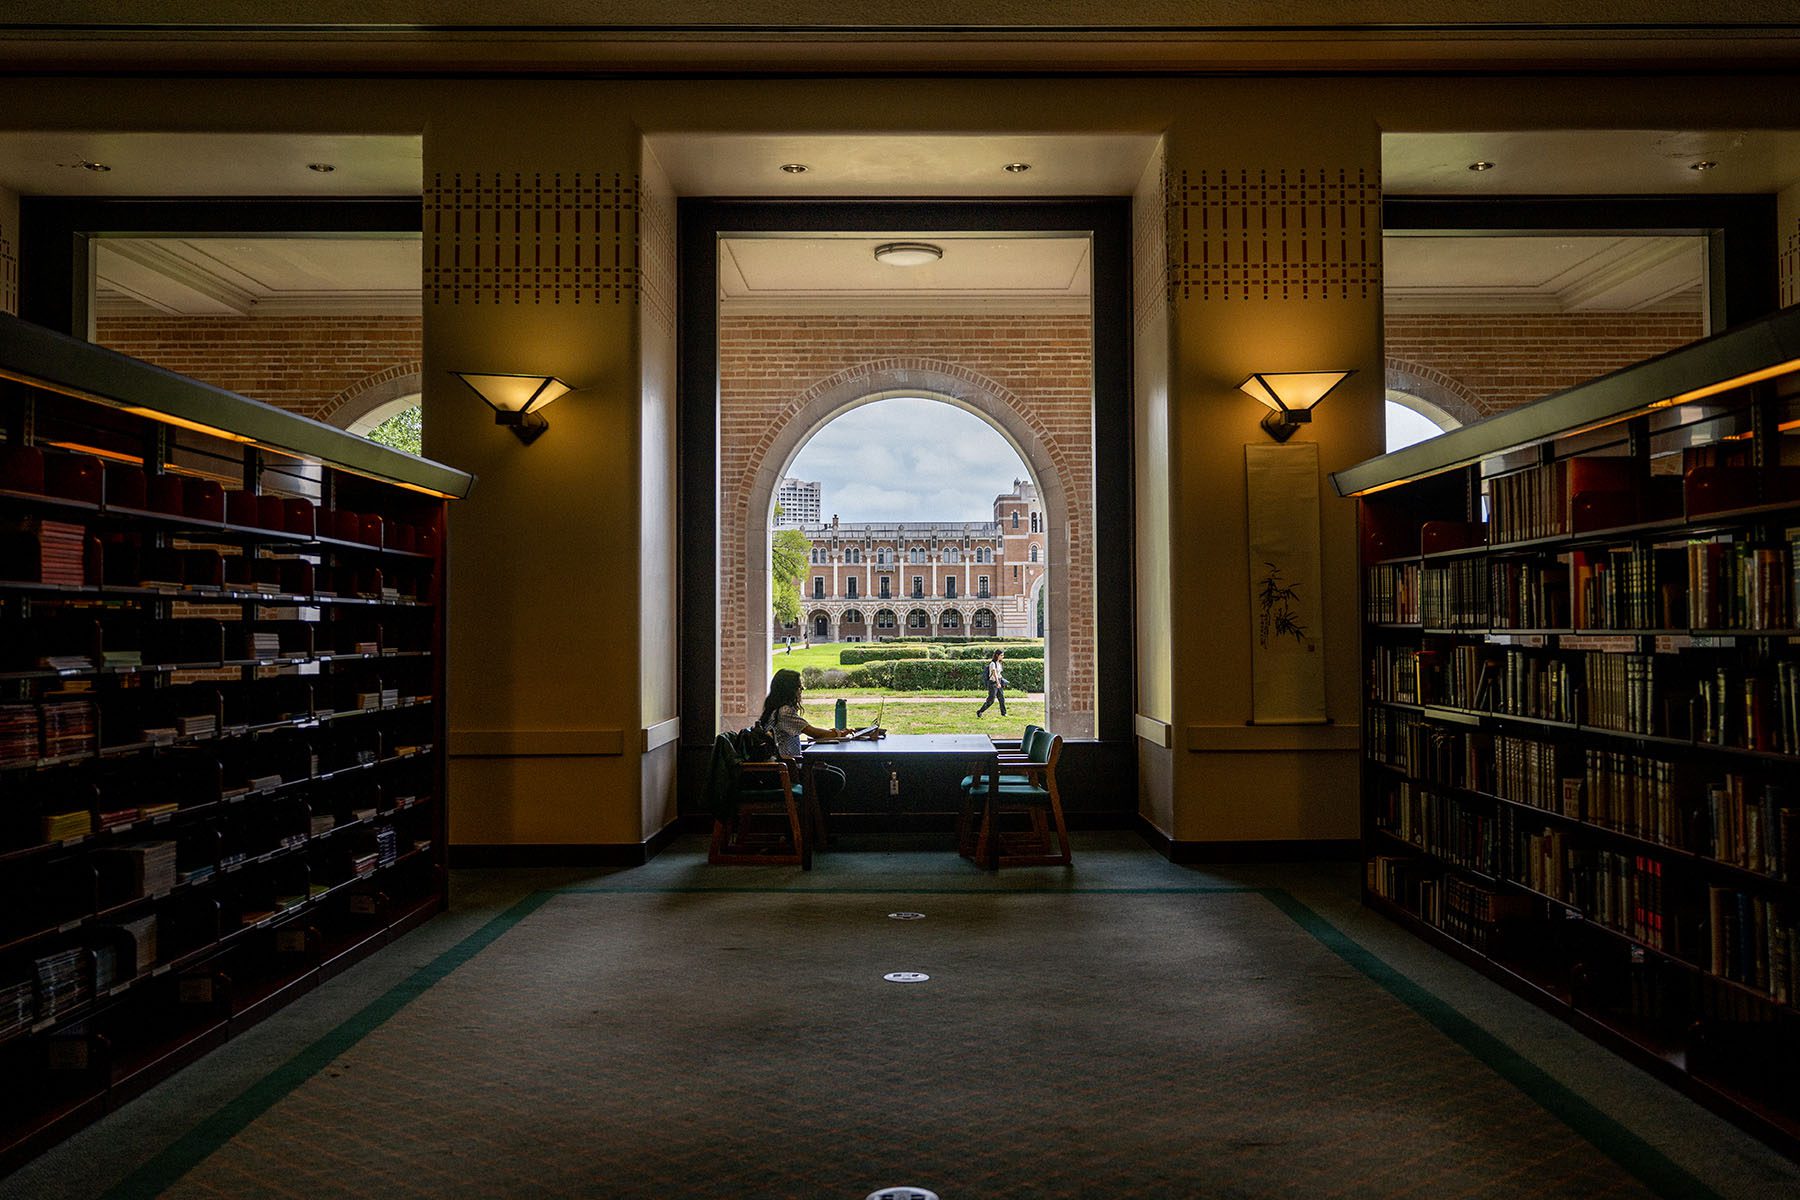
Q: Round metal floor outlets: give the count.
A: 3